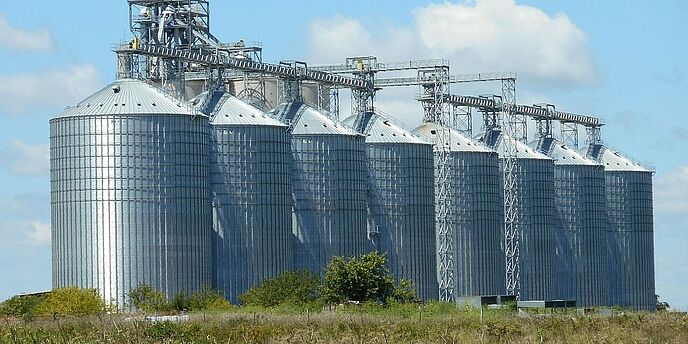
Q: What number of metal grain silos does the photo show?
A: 8